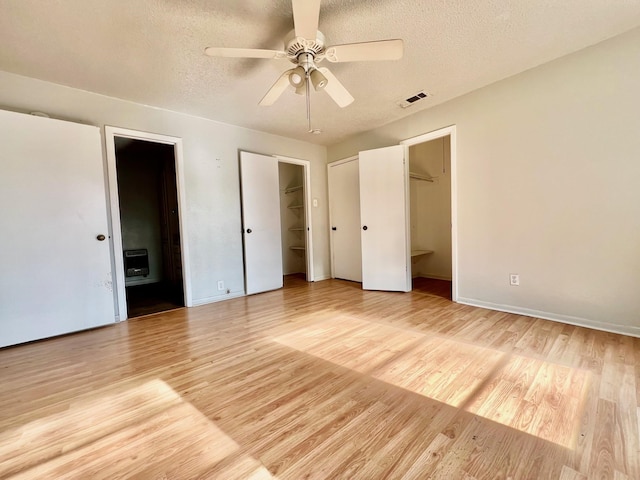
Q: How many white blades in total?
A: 5